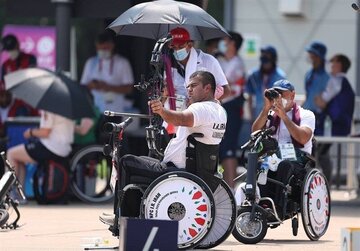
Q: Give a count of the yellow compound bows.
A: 0